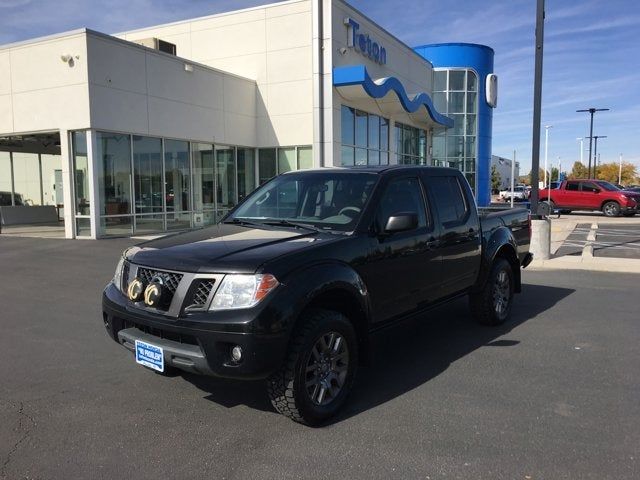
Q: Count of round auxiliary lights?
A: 2